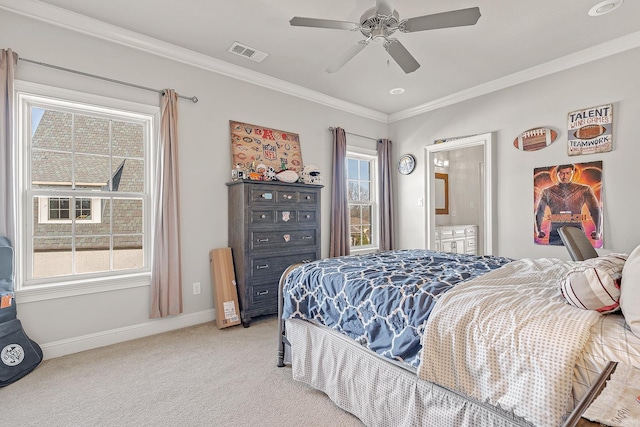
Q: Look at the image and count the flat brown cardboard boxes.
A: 1